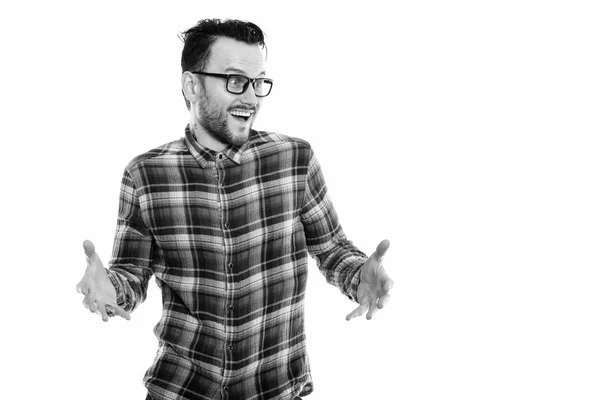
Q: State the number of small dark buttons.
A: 7